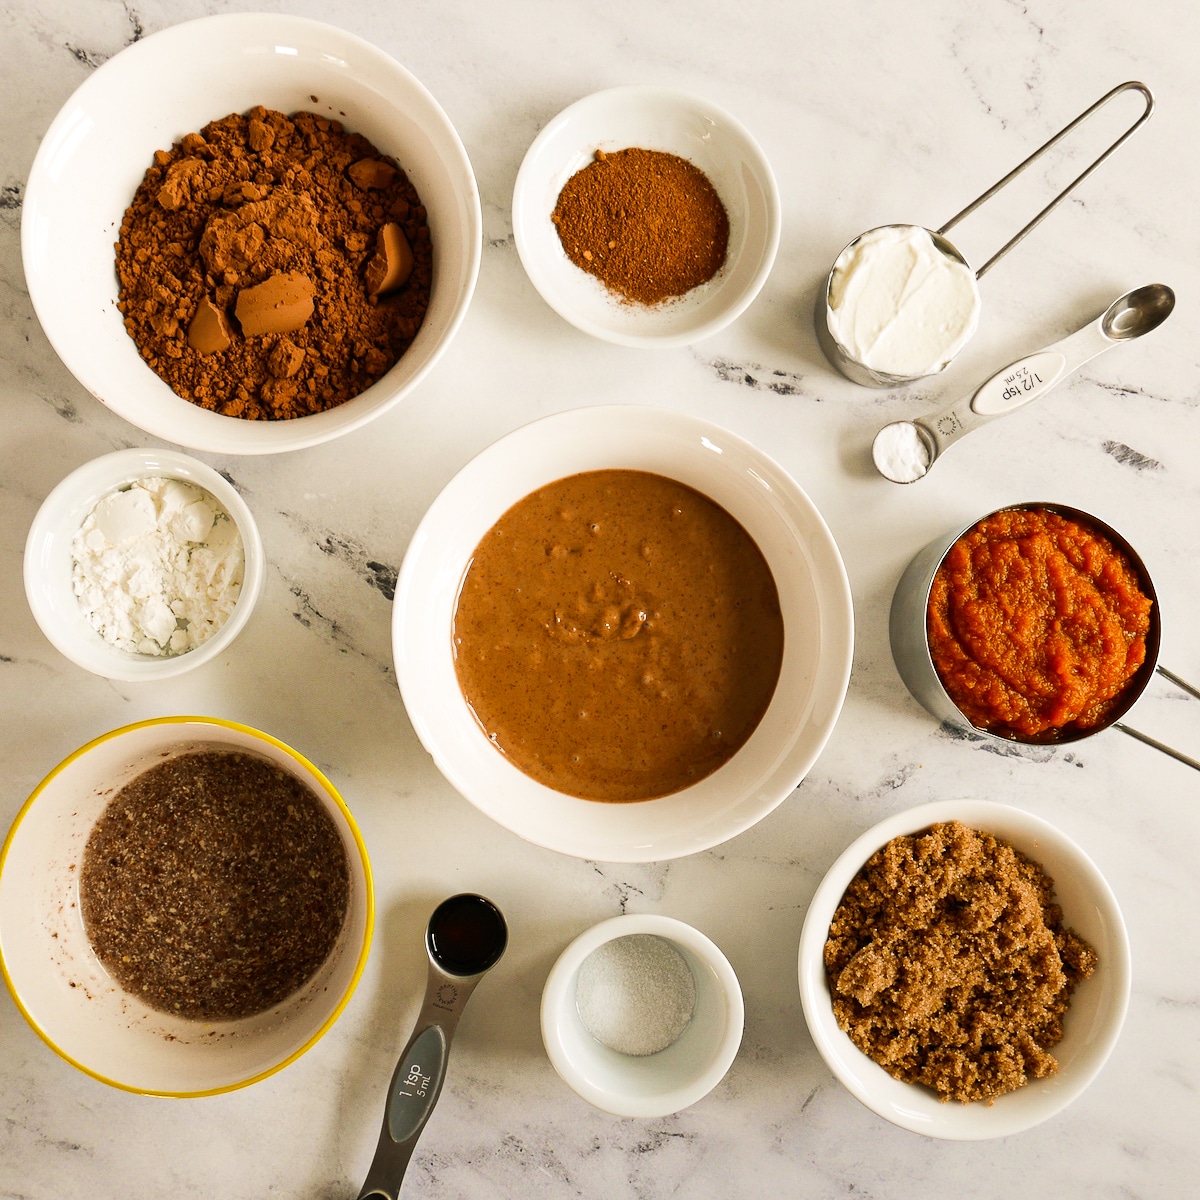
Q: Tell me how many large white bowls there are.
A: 2